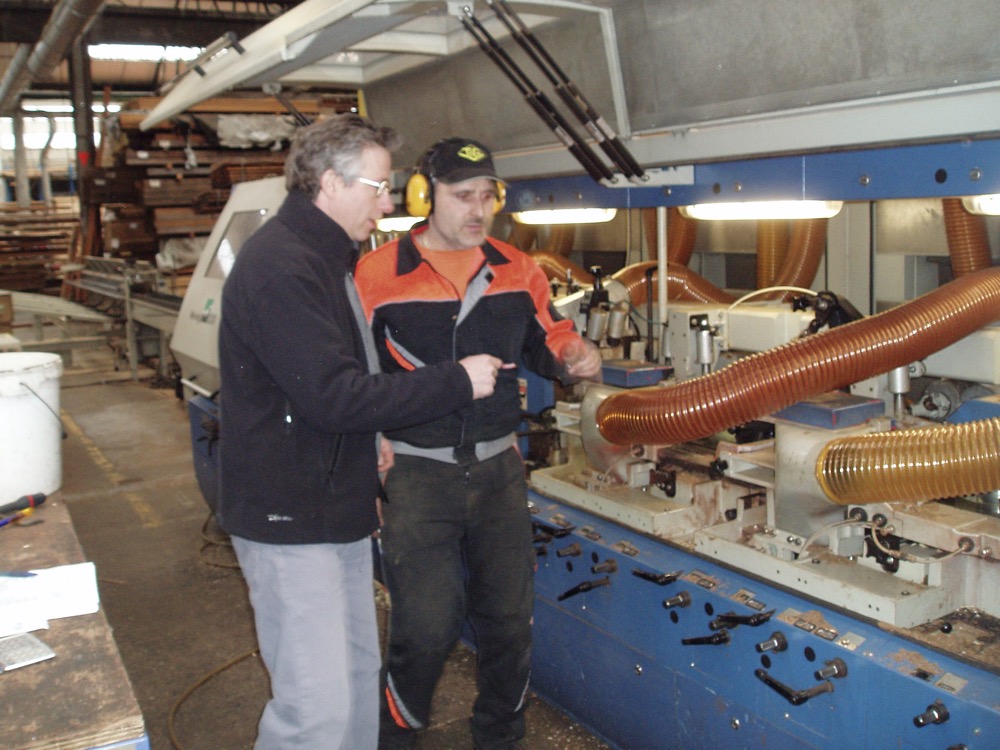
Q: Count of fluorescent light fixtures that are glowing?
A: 4